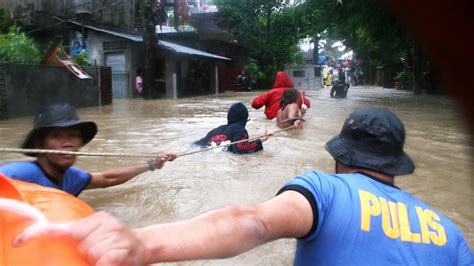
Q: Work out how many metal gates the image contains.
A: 1